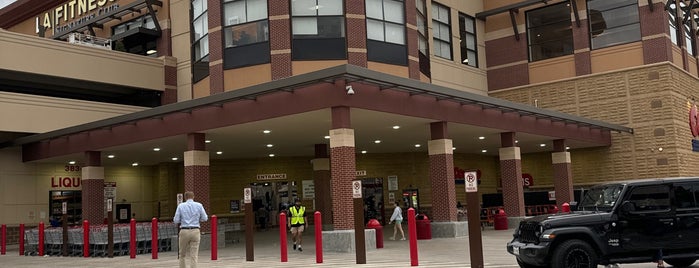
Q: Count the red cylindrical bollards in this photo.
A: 11